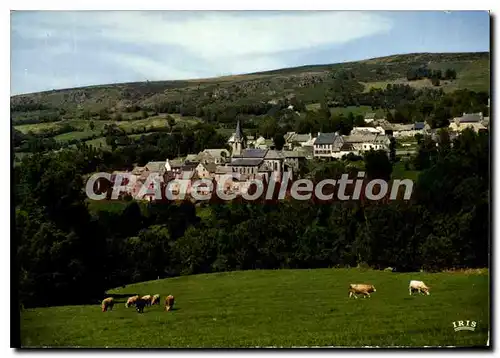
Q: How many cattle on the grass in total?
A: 8